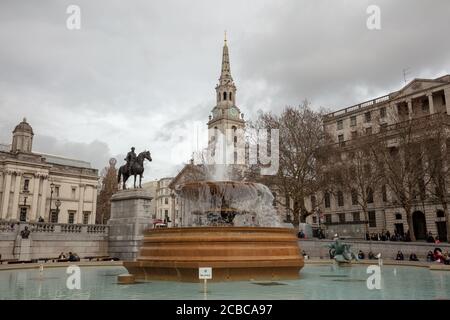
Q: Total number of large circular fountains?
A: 1